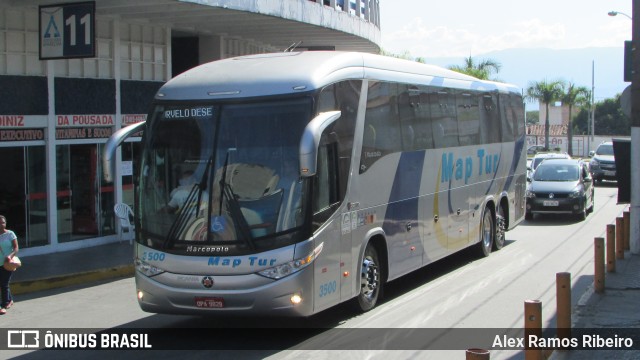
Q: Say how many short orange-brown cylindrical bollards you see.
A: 7